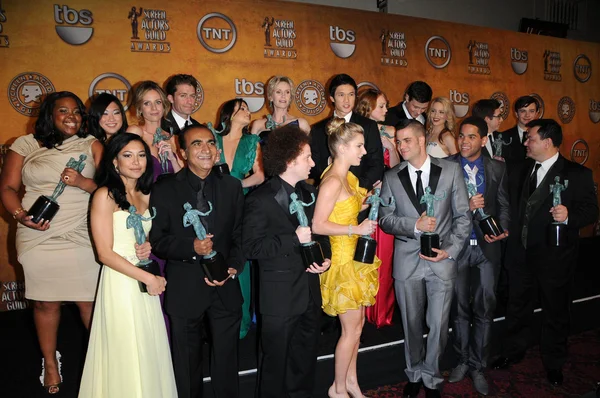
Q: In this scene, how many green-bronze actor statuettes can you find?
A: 13